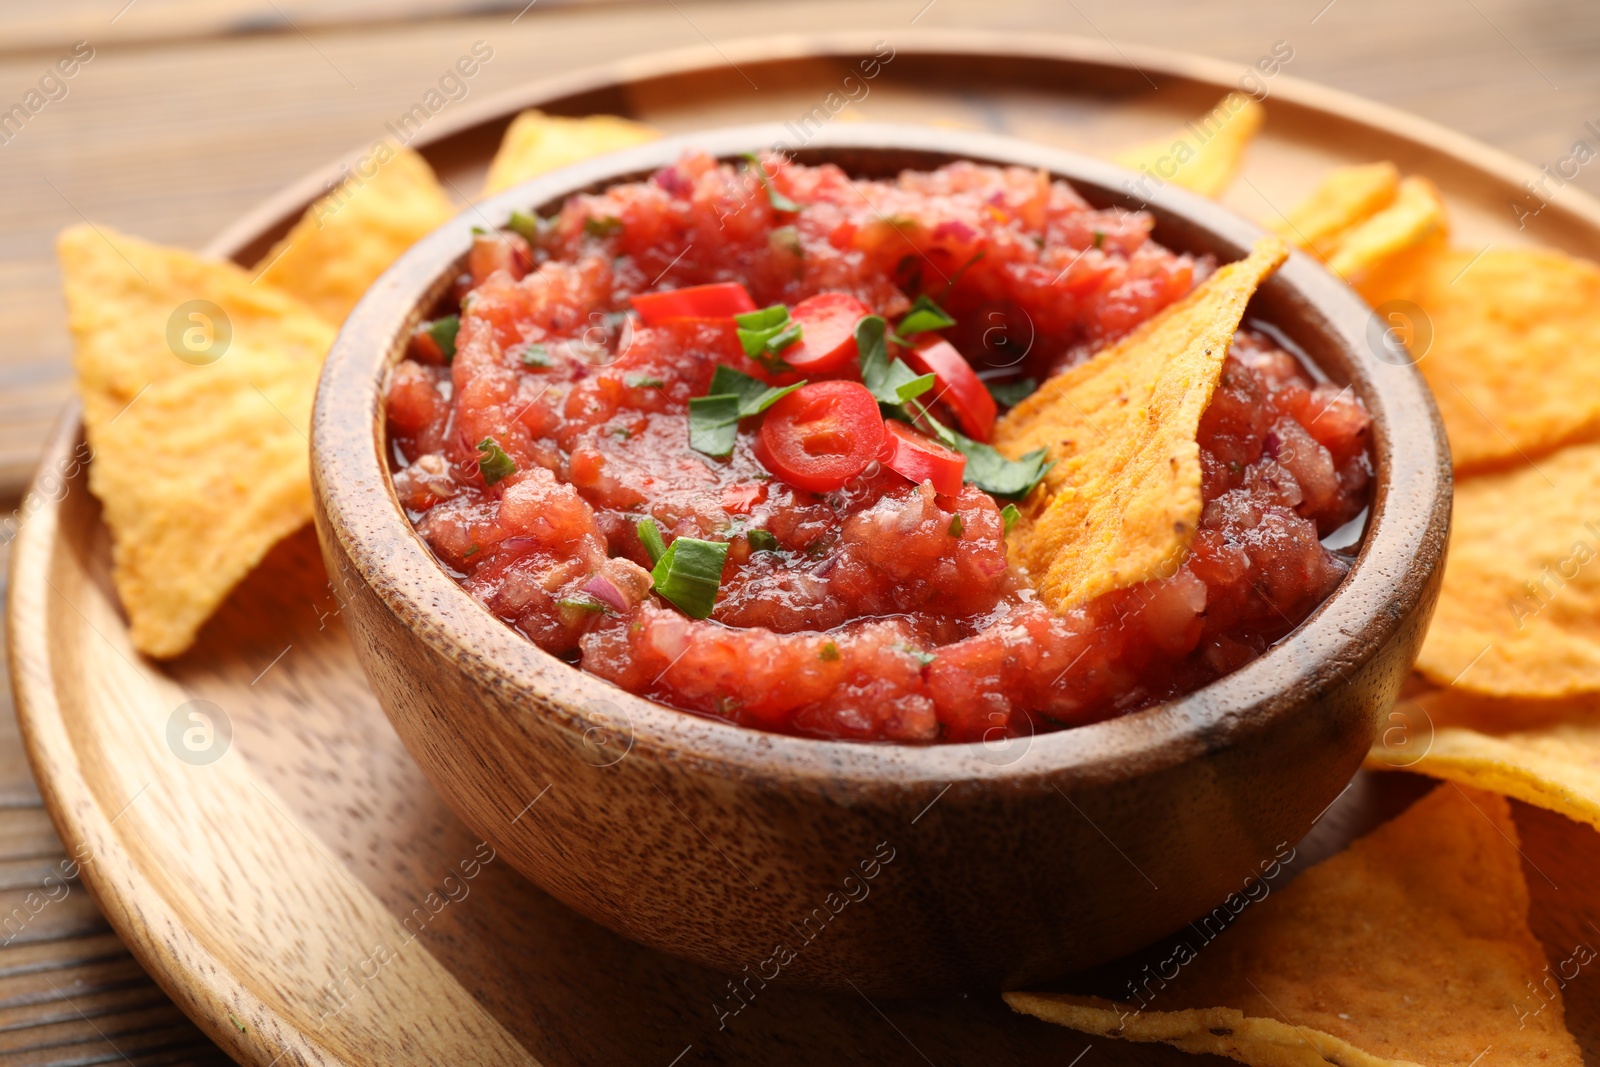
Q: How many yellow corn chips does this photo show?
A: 11